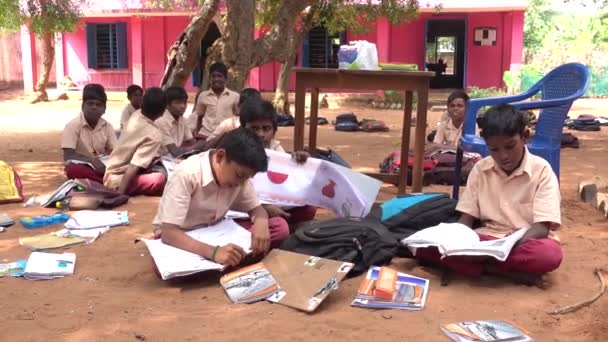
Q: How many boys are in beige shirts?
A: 10